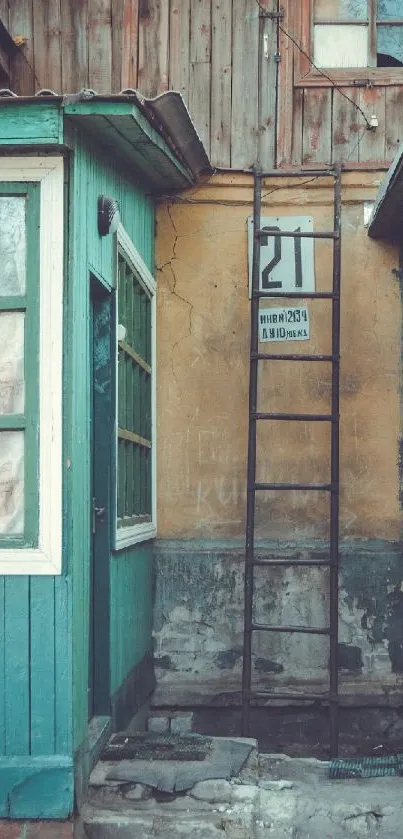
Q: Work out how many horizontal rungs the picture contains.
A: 9